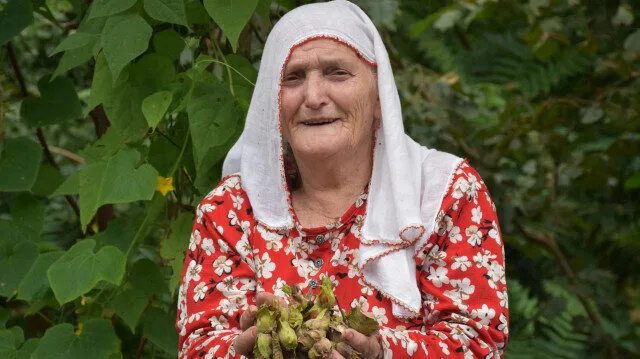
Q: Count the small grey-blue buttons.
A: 3